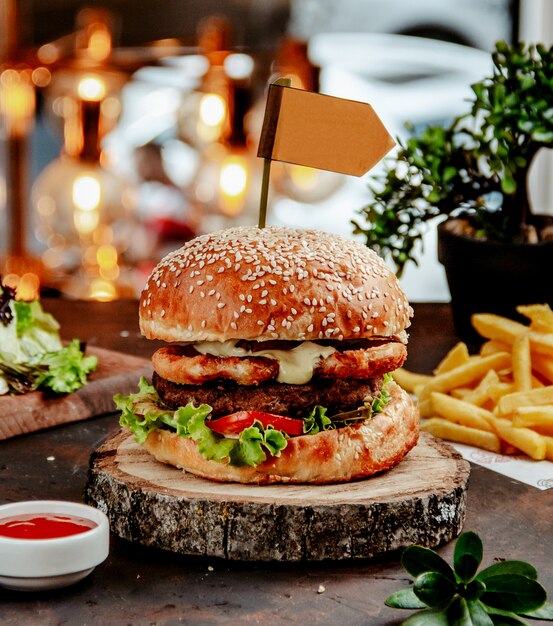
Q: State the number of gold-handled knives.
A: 0